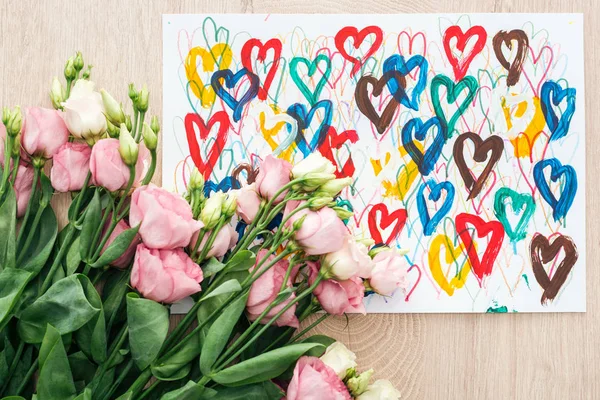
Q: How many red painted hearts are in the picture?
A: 7